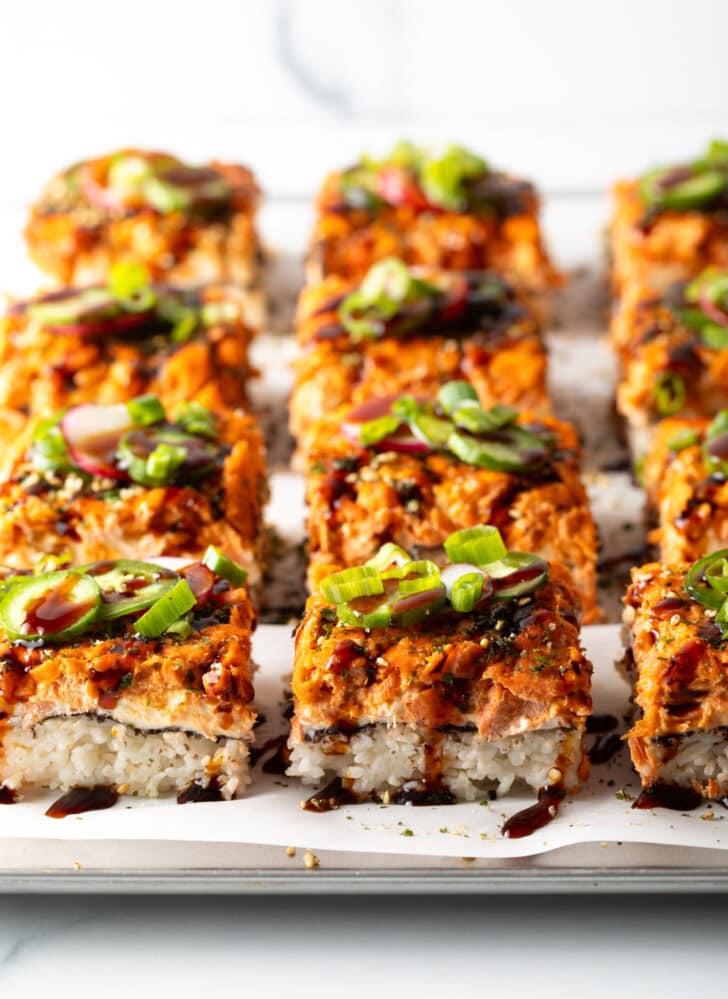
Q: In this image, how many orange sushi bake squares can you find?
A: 12